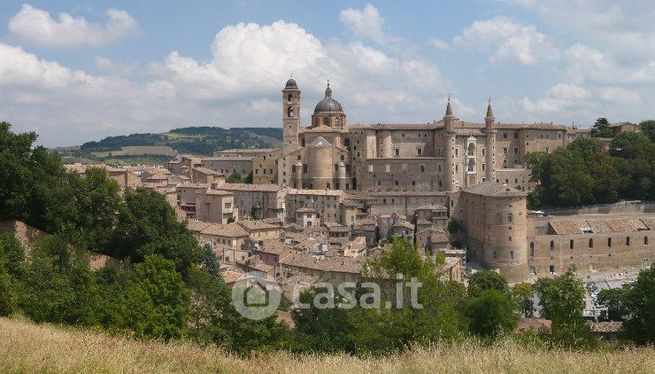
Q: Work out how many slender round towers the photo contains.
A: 2